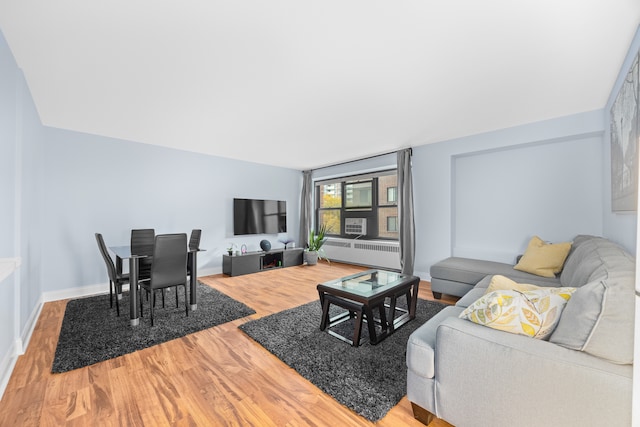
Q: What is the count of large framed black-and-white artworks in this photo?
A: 1